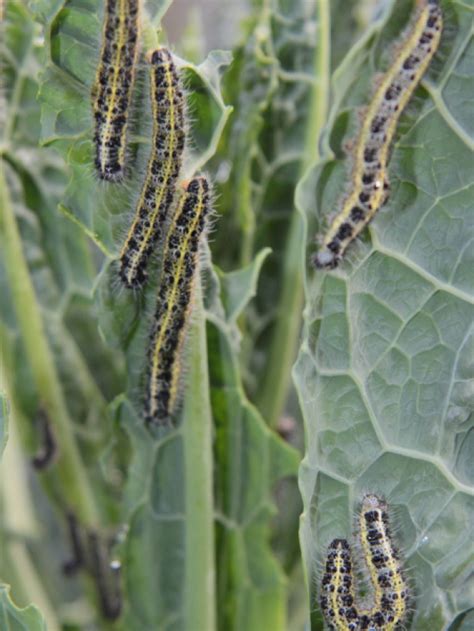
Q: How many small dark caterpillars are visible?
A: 3